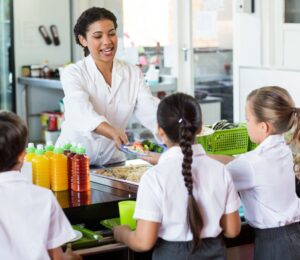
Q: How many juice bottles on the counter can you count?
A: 7